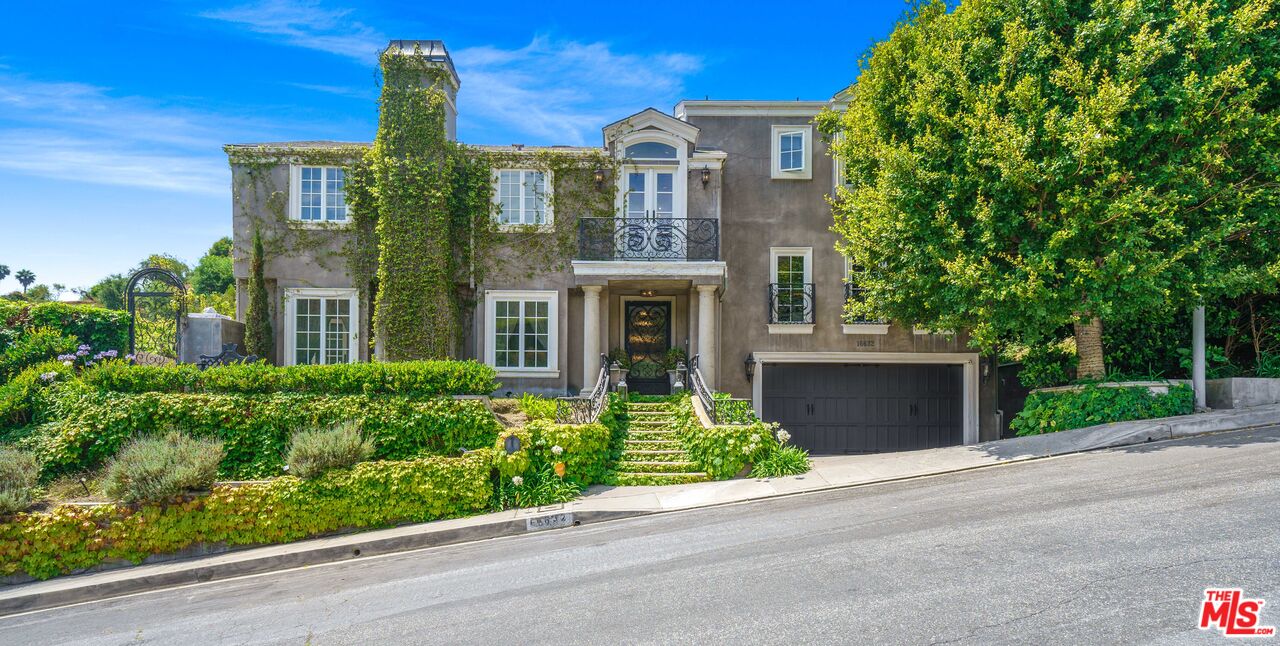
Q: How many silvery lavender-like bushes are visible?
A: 3